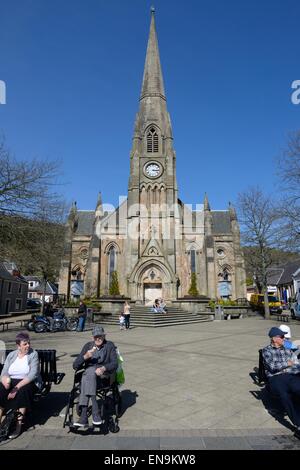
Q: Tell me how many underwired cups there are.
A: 0